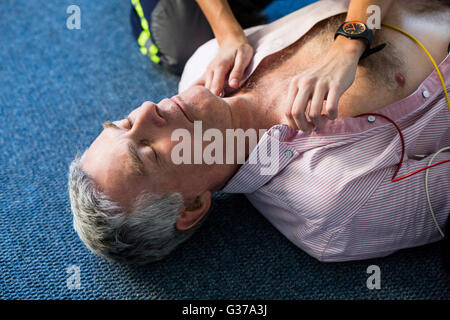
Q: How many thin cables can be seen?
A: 3